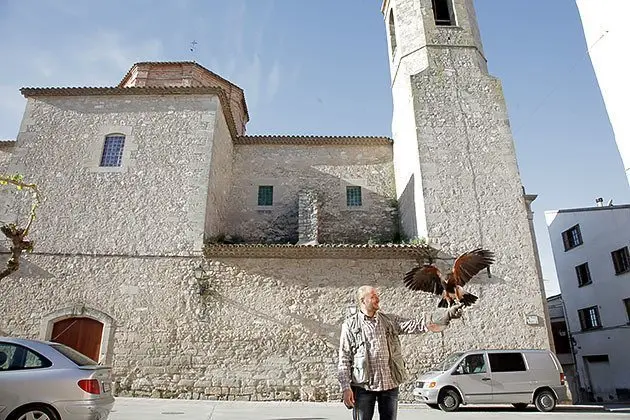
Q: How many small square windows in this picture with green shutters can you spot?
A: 2